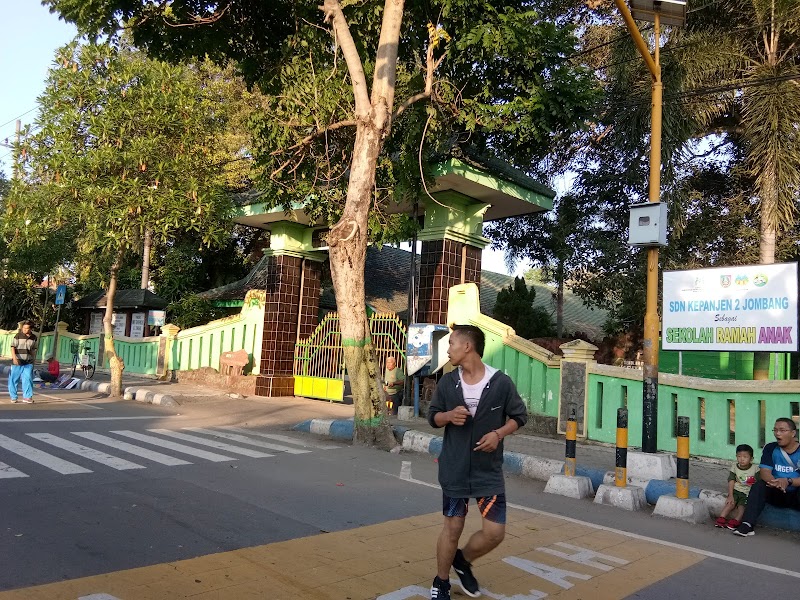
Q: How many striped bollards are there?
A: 3